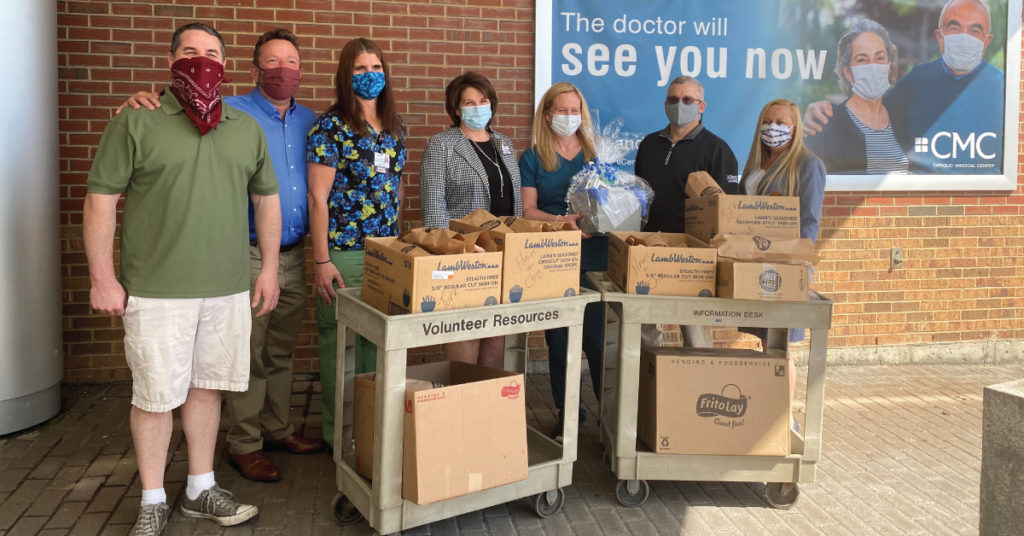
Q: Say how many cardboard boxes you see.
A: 7